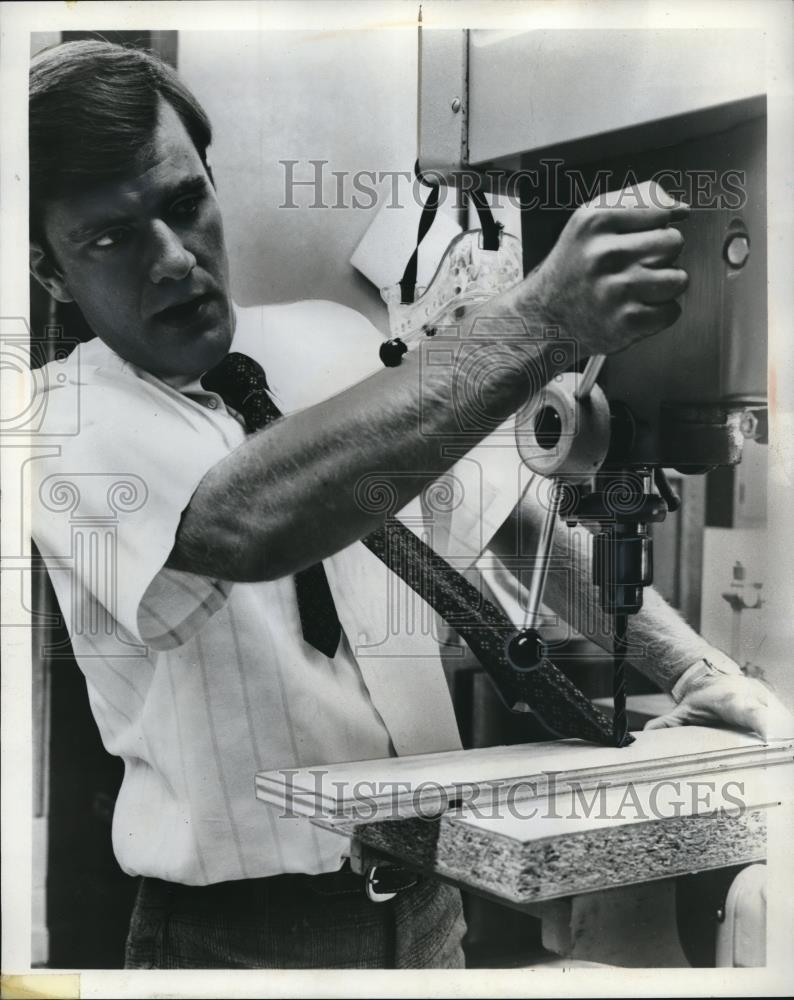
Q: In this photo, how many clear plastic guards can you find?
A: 1